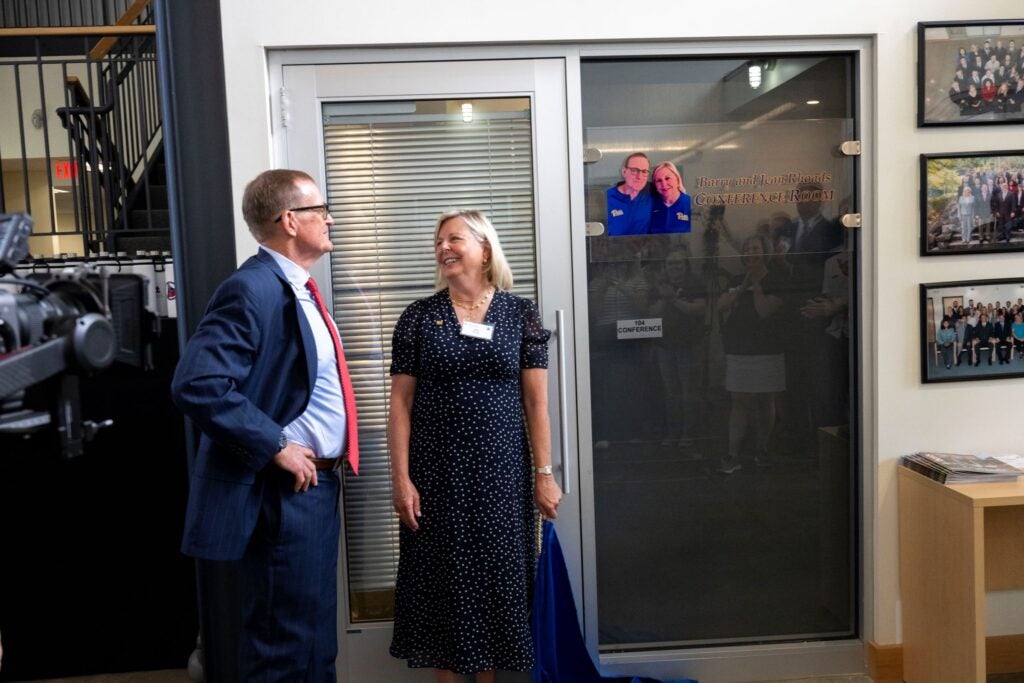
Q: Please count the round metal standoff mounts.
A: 4